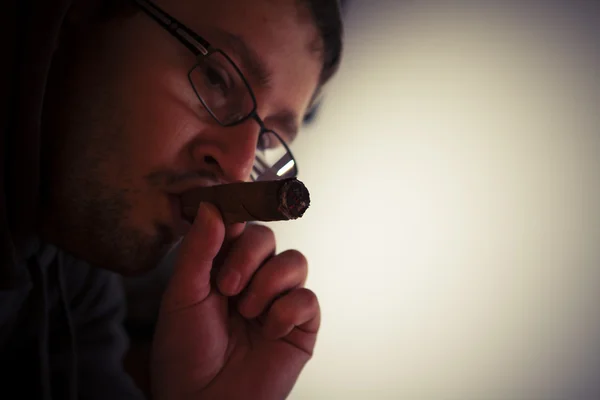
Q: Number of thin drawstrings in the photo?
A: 2